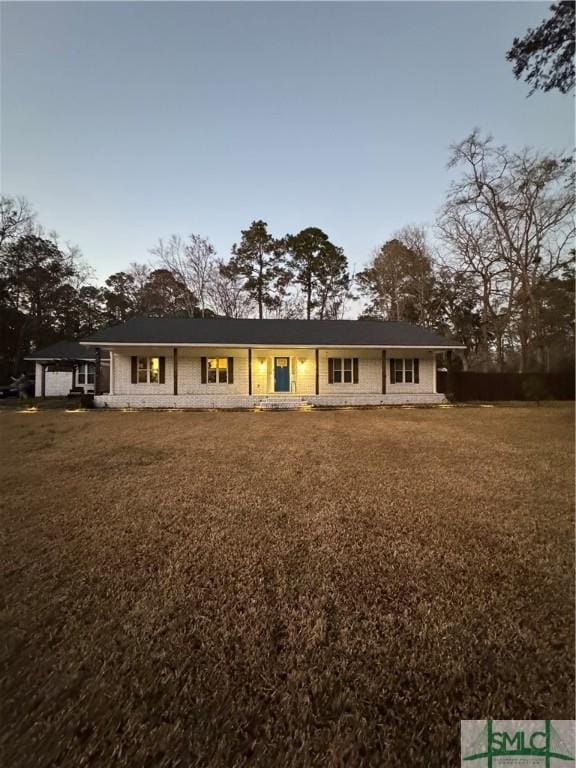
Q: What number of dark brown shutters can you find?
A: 8